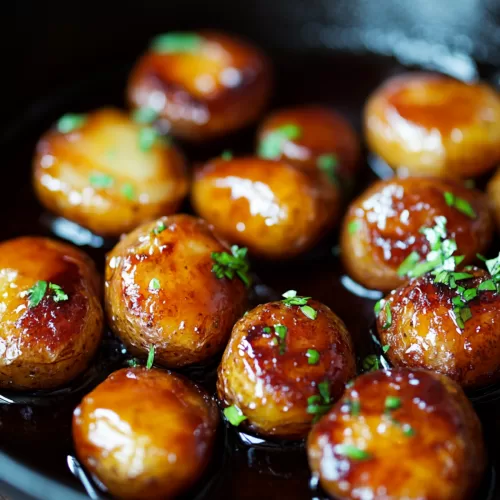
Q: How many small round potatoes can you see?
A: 13